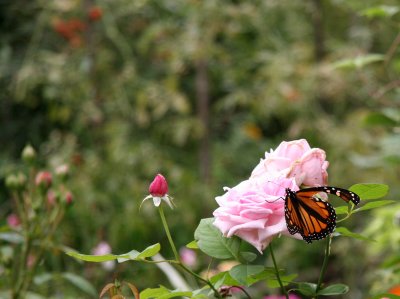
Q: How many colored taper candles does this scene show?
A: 0